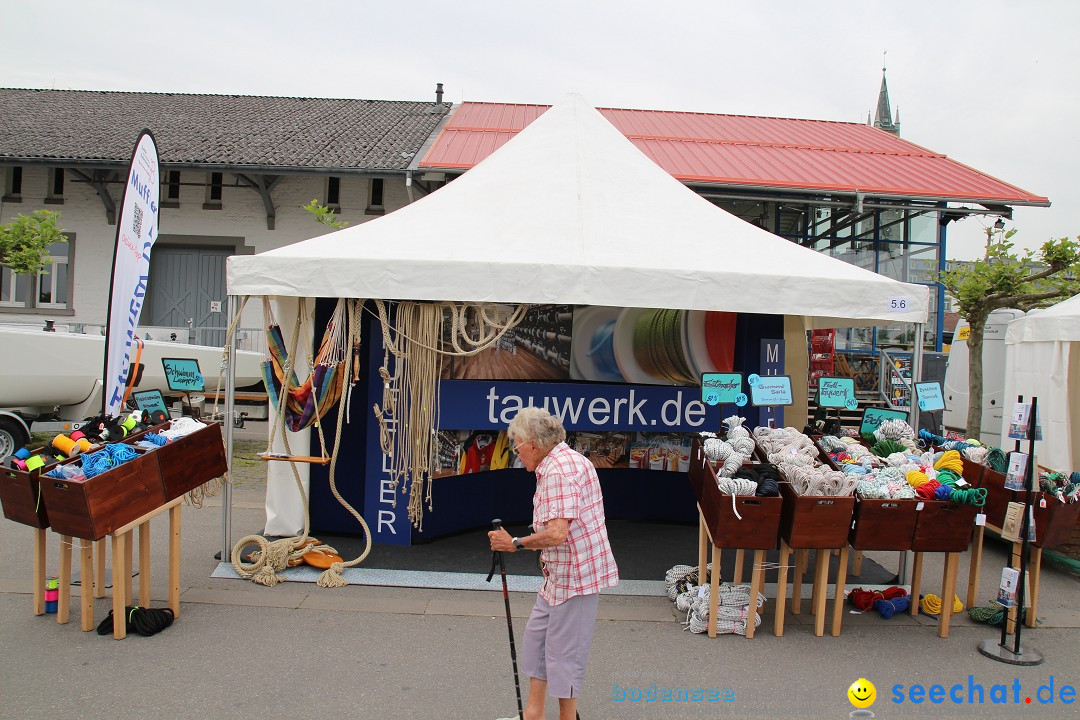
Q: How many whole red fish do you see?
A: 0